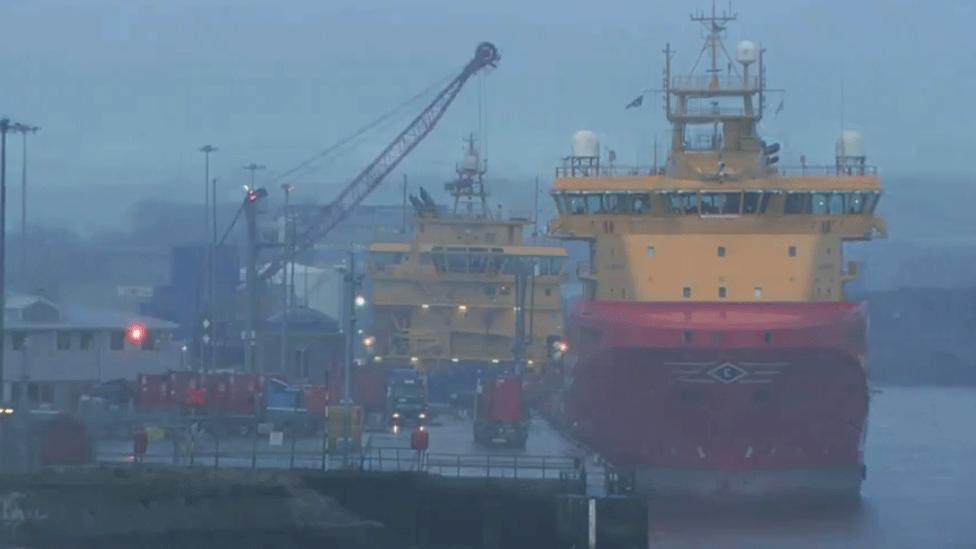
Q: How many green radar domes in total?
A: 0